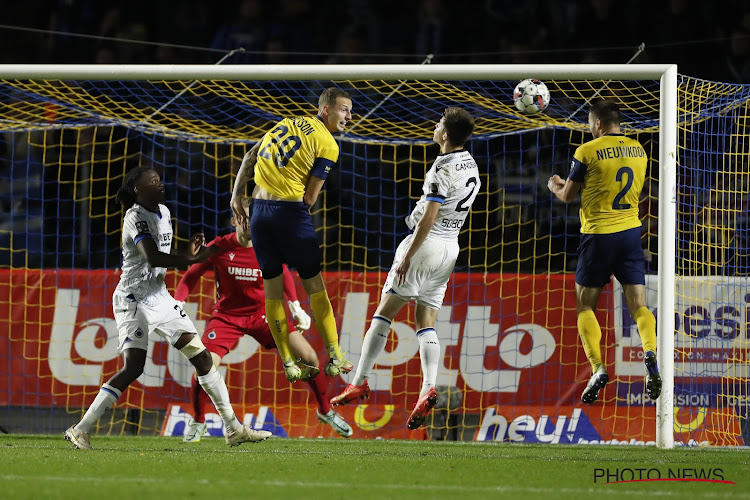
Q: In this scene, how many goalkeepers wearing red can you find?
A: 1